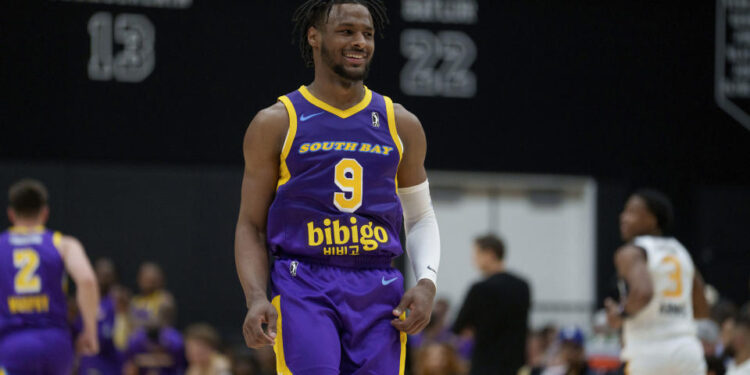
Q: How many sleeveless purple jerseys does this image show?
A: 2